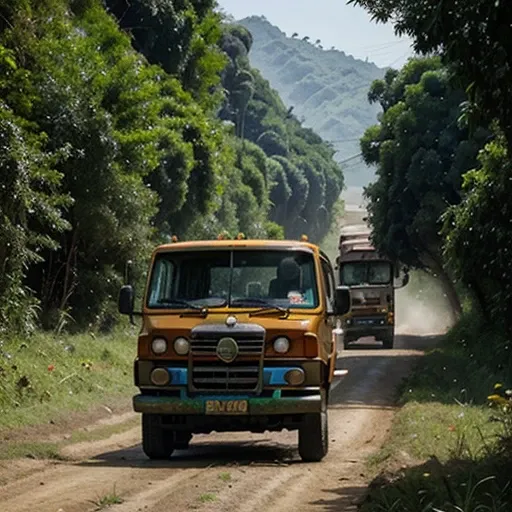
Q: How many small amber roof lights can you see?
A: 4